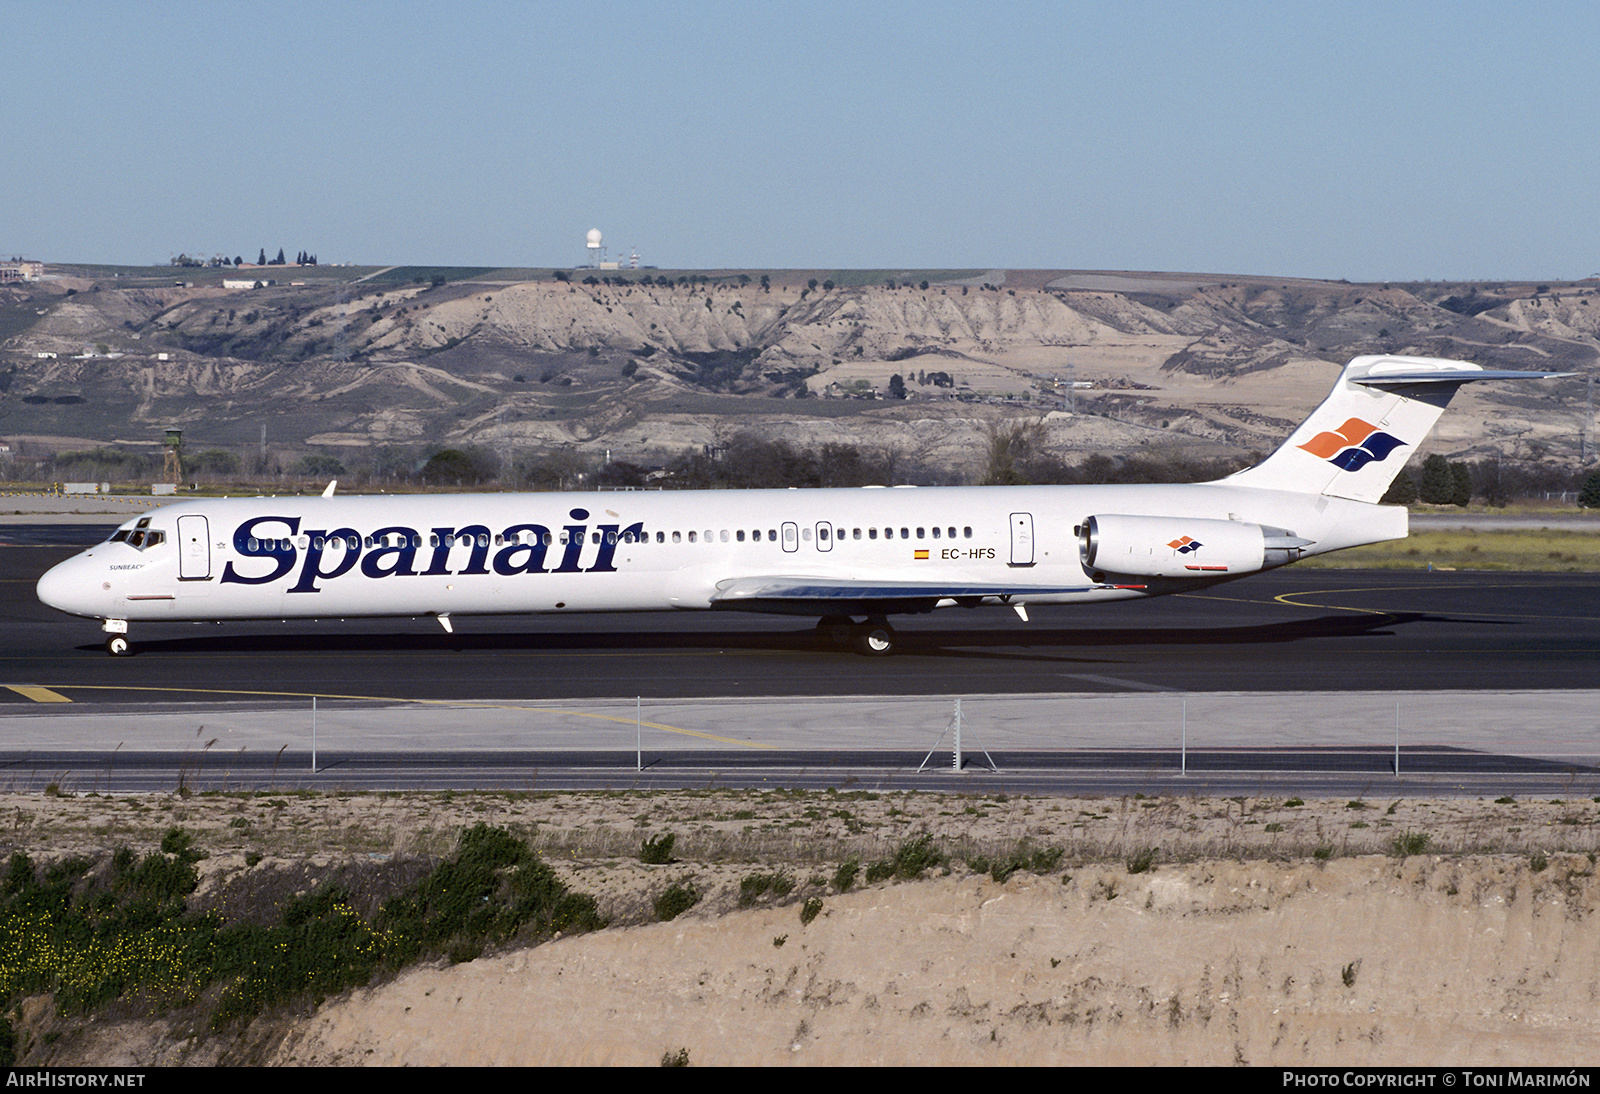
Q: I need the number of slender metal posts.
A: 5